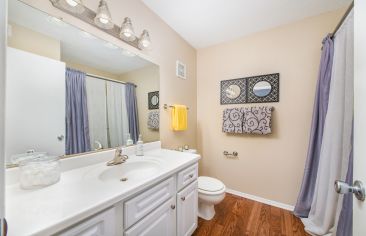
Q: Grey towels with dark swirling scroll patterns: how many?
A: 2